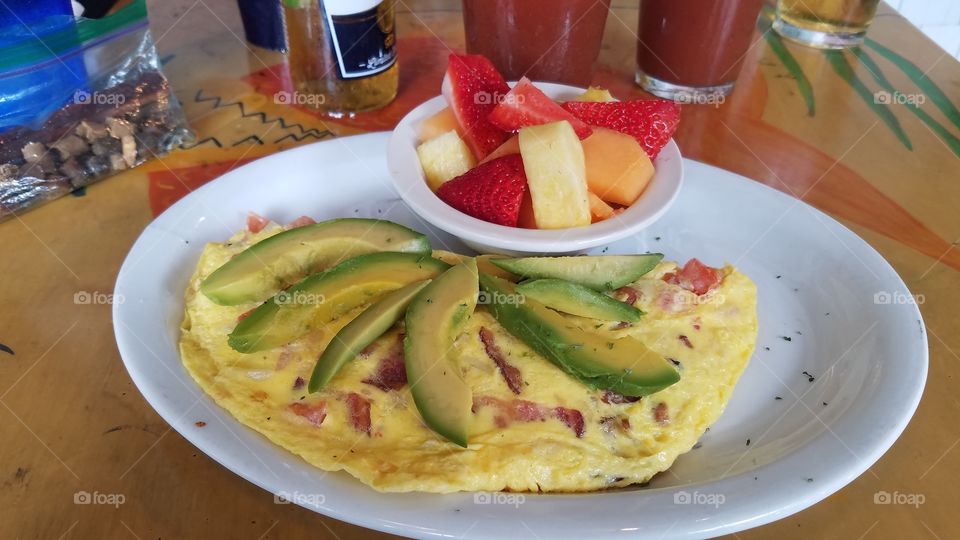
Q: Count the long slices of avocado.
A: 7